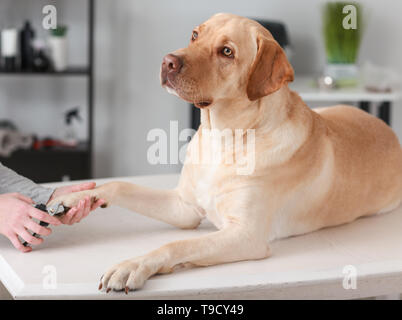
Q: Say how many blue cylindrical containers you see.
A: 0